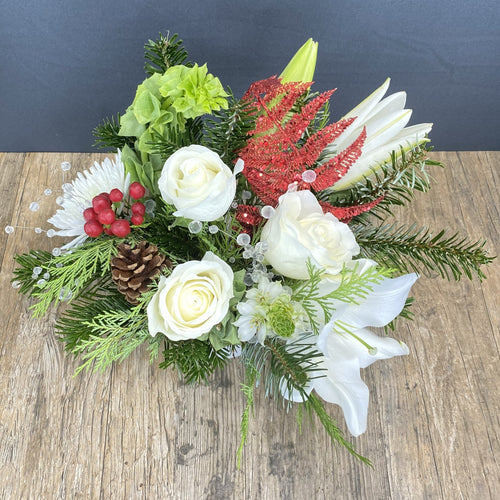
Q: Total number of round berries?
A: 11